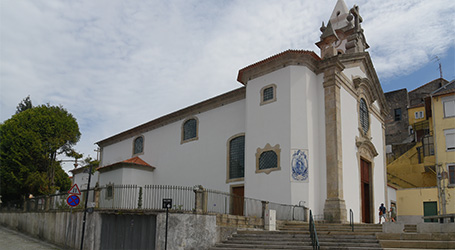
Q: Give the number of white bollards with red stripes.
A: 0